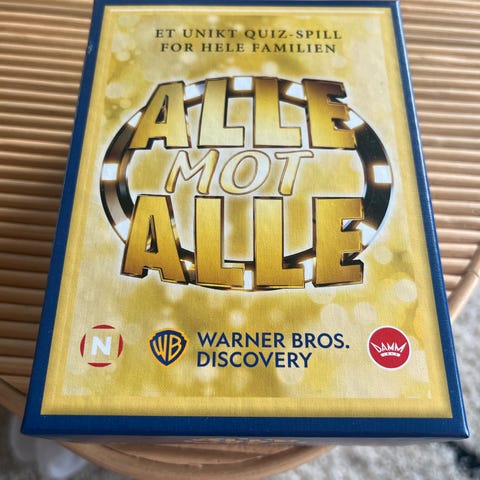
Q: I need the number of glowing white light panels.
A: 12